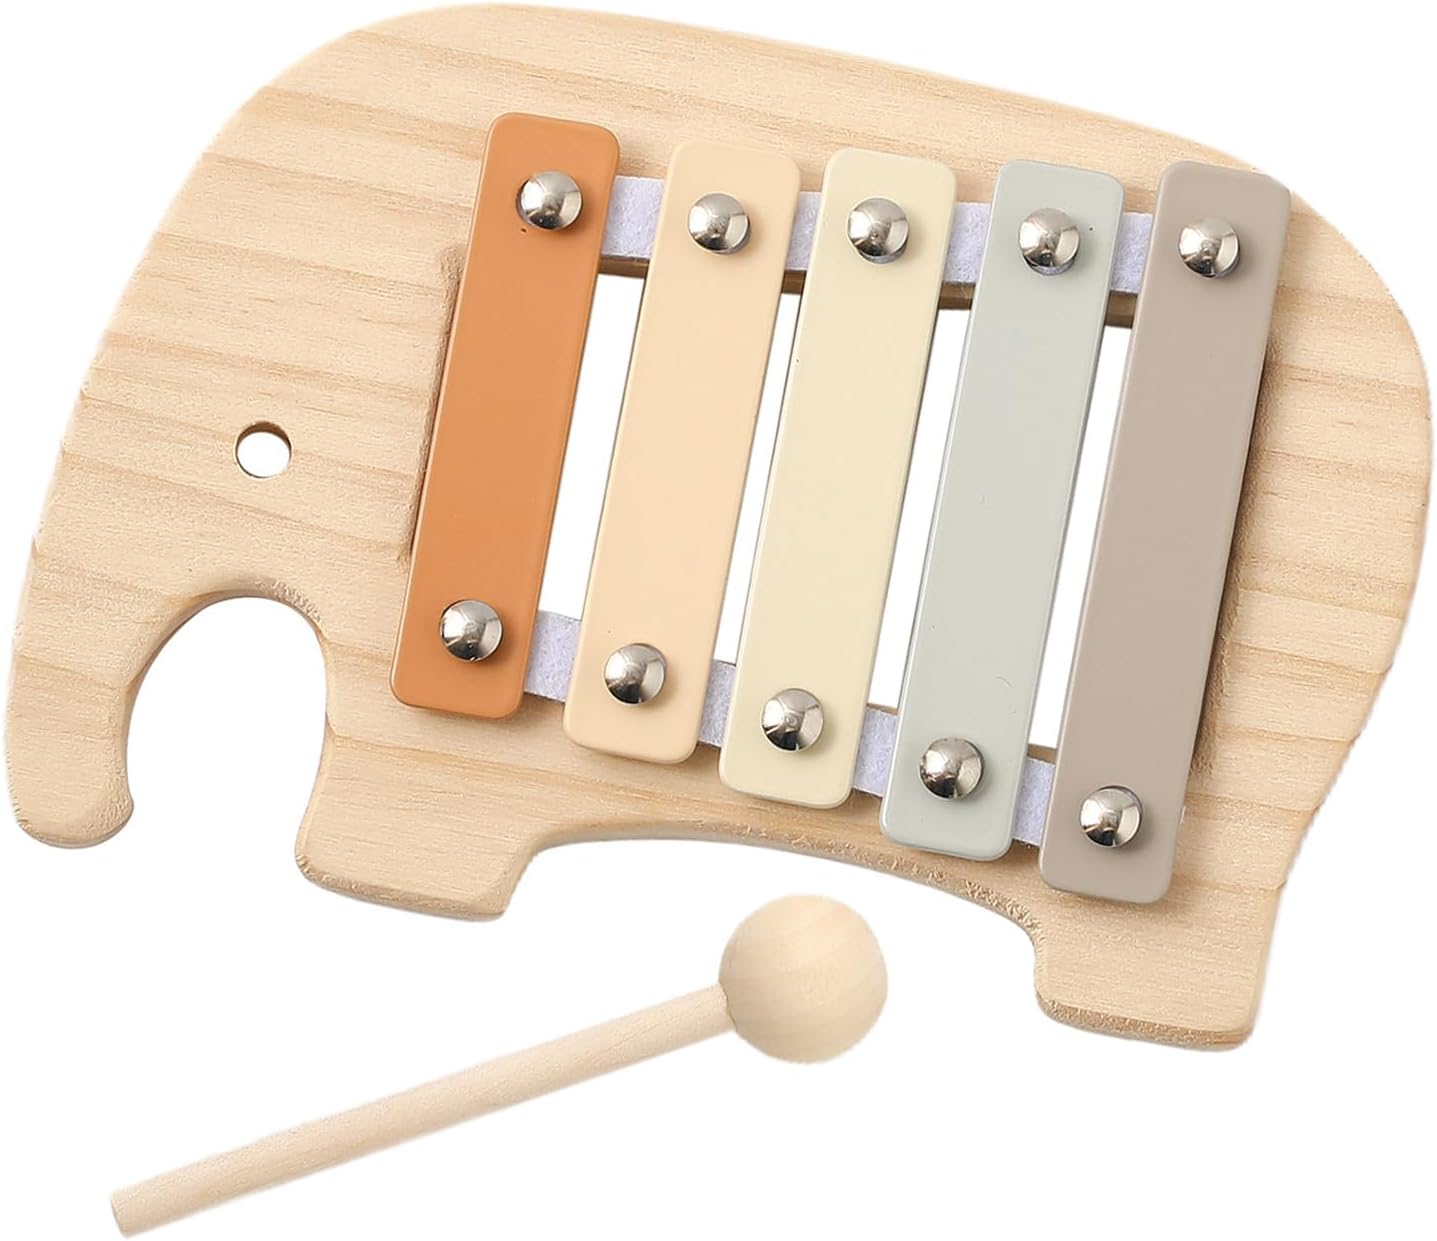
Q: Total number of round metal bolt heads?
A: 10